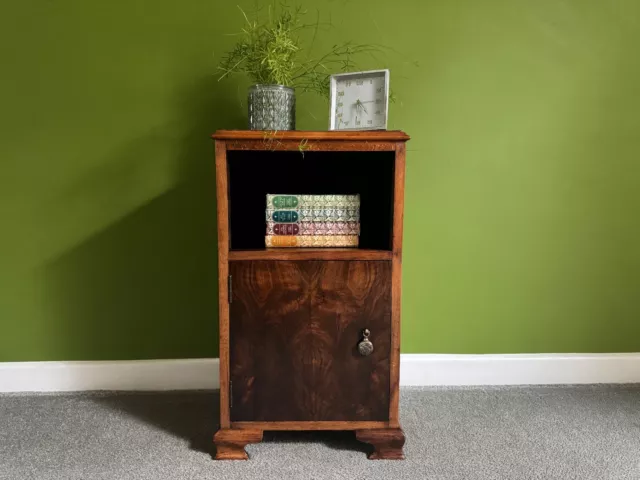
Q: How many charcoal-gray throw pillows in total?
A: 0